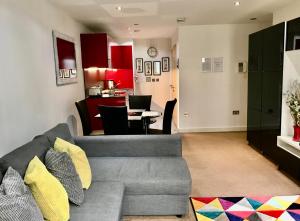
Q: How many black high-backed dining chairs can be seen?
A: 4